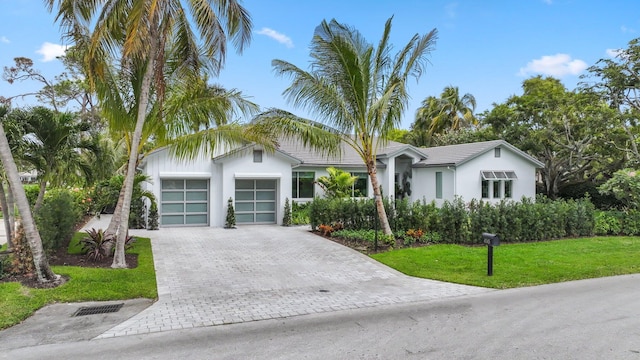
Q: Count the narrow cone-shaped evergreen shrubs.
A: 3